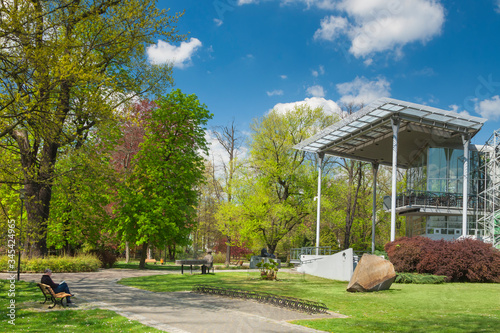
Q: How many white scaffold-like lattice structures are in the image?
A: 1